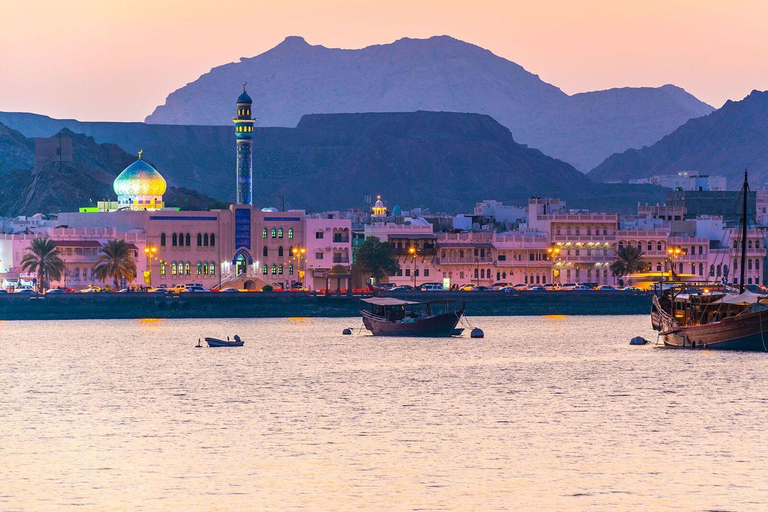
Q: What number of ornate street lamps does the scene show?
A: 5